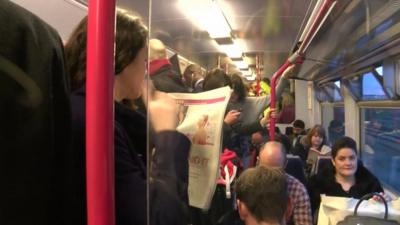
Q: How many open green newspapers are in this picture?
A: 0